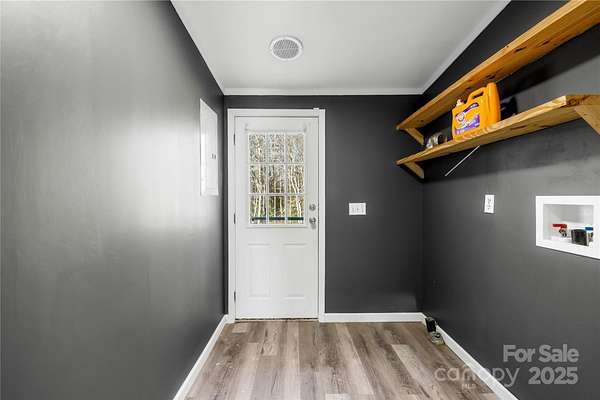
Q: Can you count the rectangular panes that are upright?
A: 9